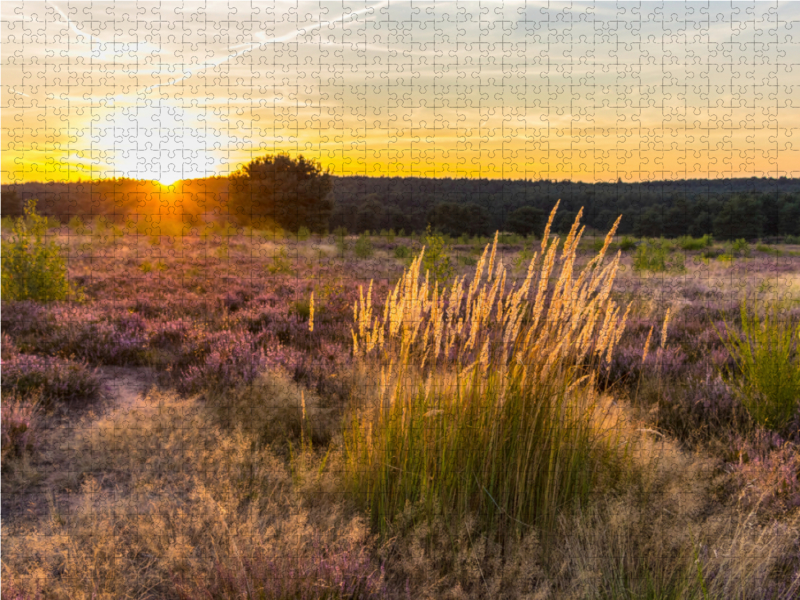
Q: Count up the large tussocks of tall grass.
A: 1